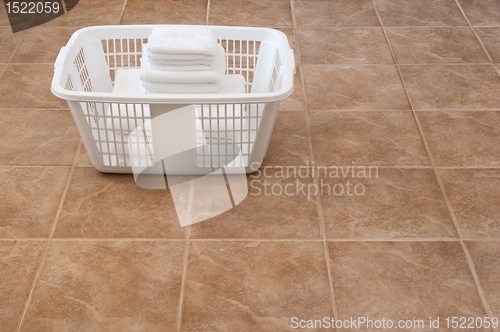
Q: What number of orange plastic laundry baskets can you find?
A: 0